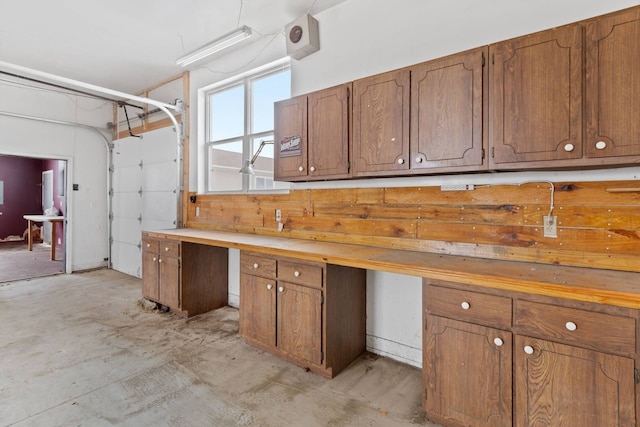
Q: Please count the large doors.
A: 1